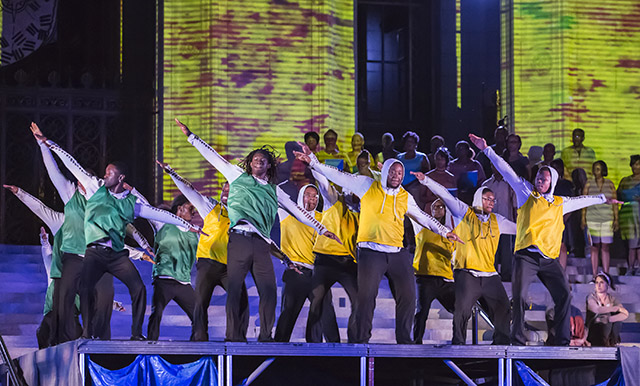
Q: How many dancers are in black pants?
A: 13